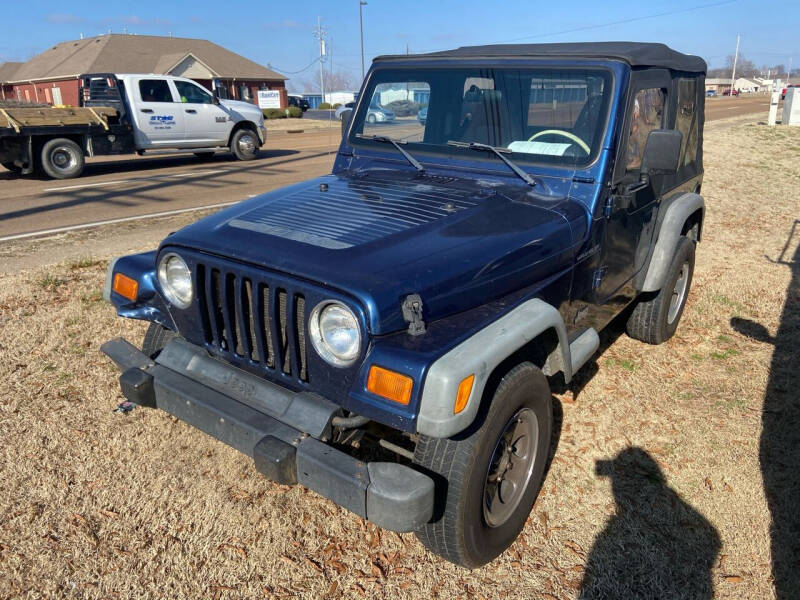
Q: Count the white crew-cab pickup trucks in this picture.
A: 1